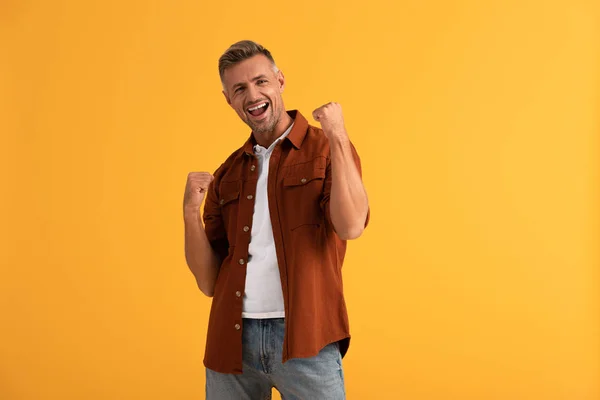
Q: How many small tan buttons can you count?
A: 8